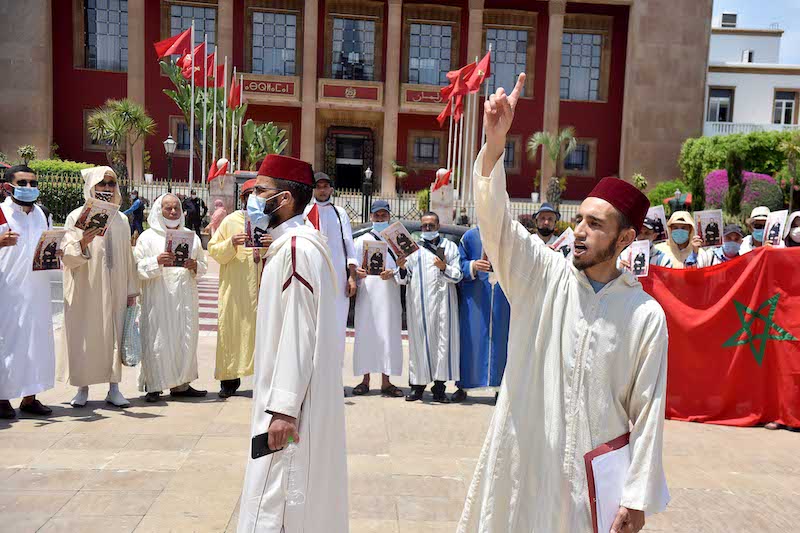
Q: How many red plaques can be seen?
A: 3